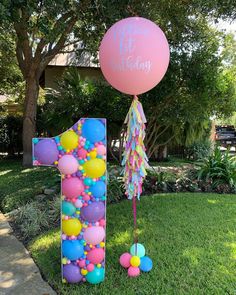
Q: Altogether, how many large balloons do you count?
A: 1